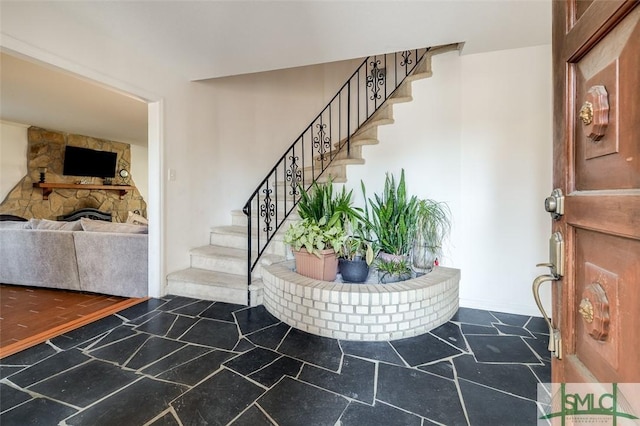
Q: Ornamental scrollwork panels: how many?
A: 5